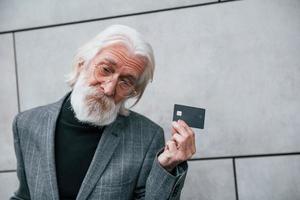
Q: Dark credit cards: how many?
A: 1